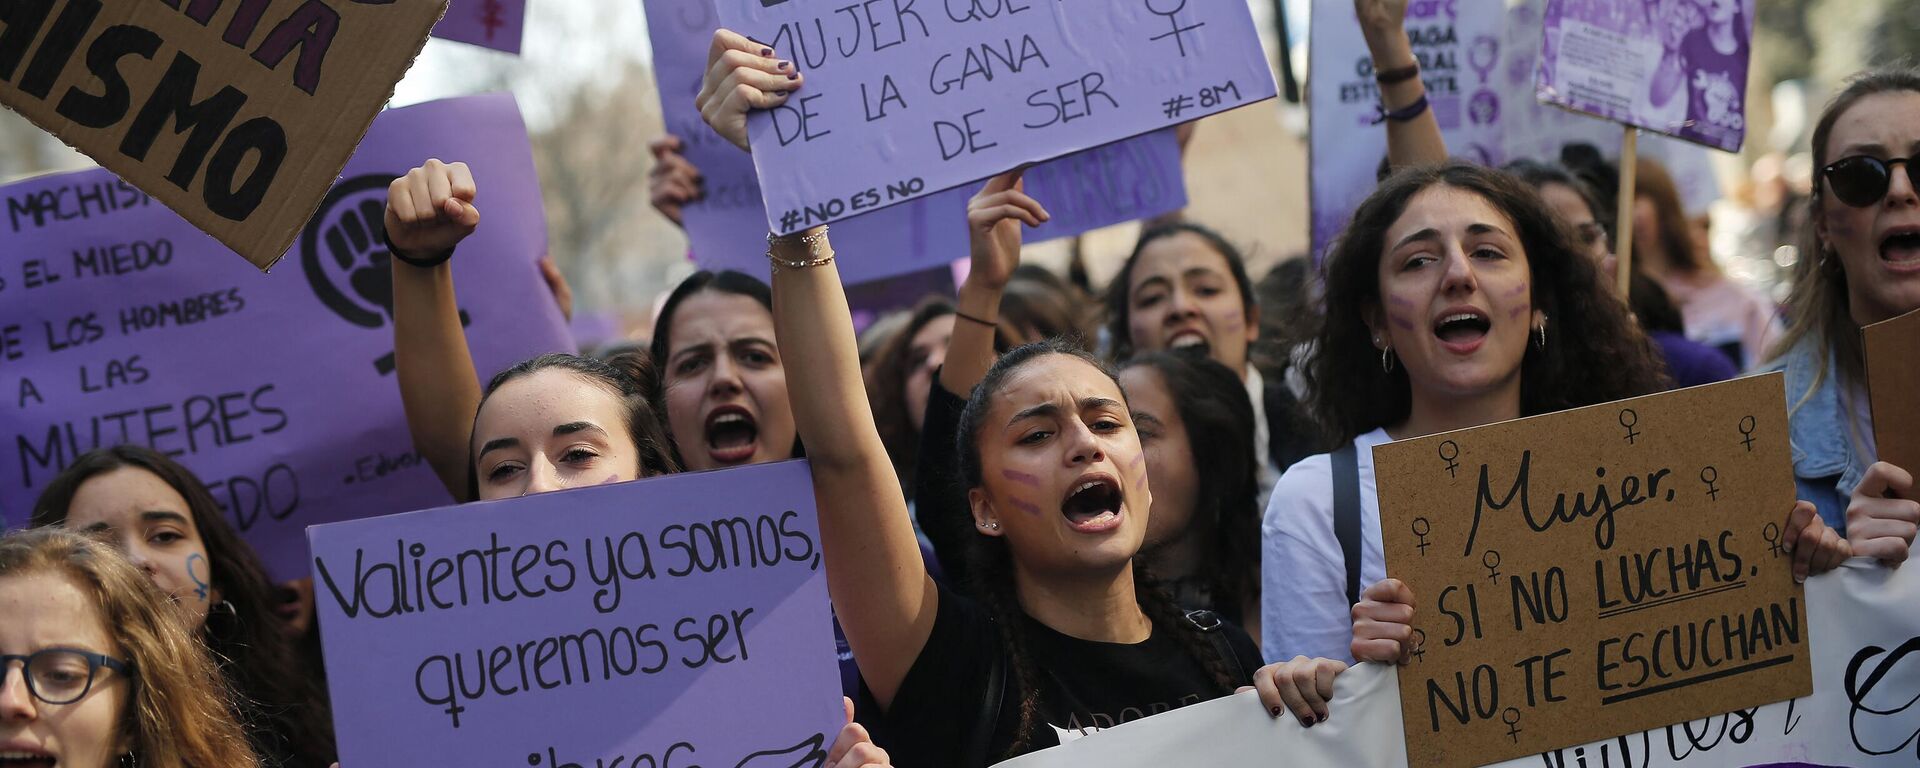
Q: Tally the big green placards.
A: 0